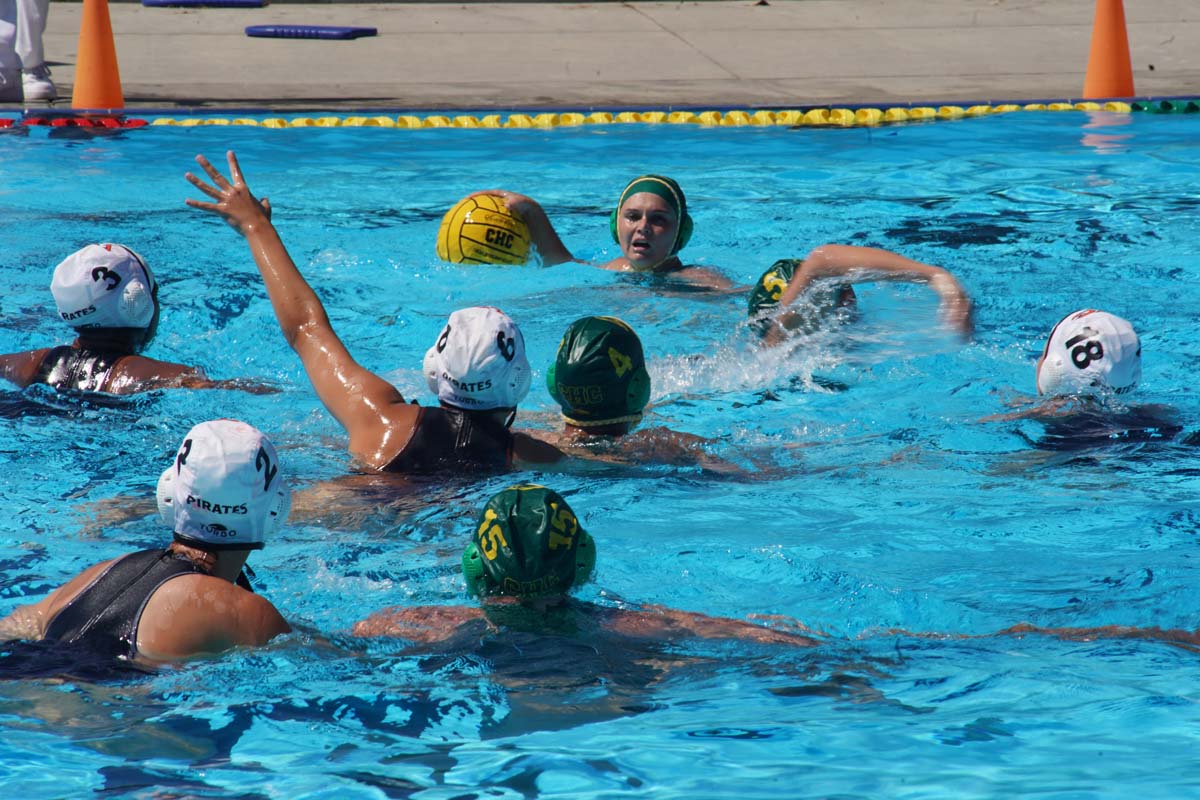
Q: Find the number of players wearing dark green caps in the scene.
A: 4